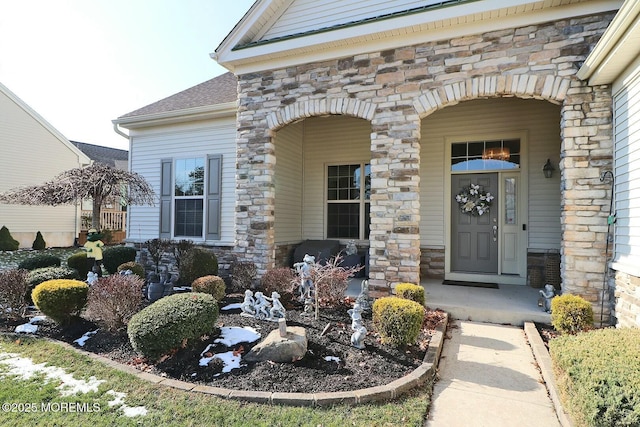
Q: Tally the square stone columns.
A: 3